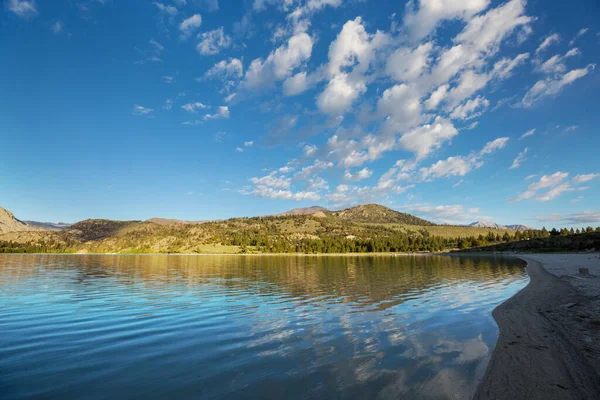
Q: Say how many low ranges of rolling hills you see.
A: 1